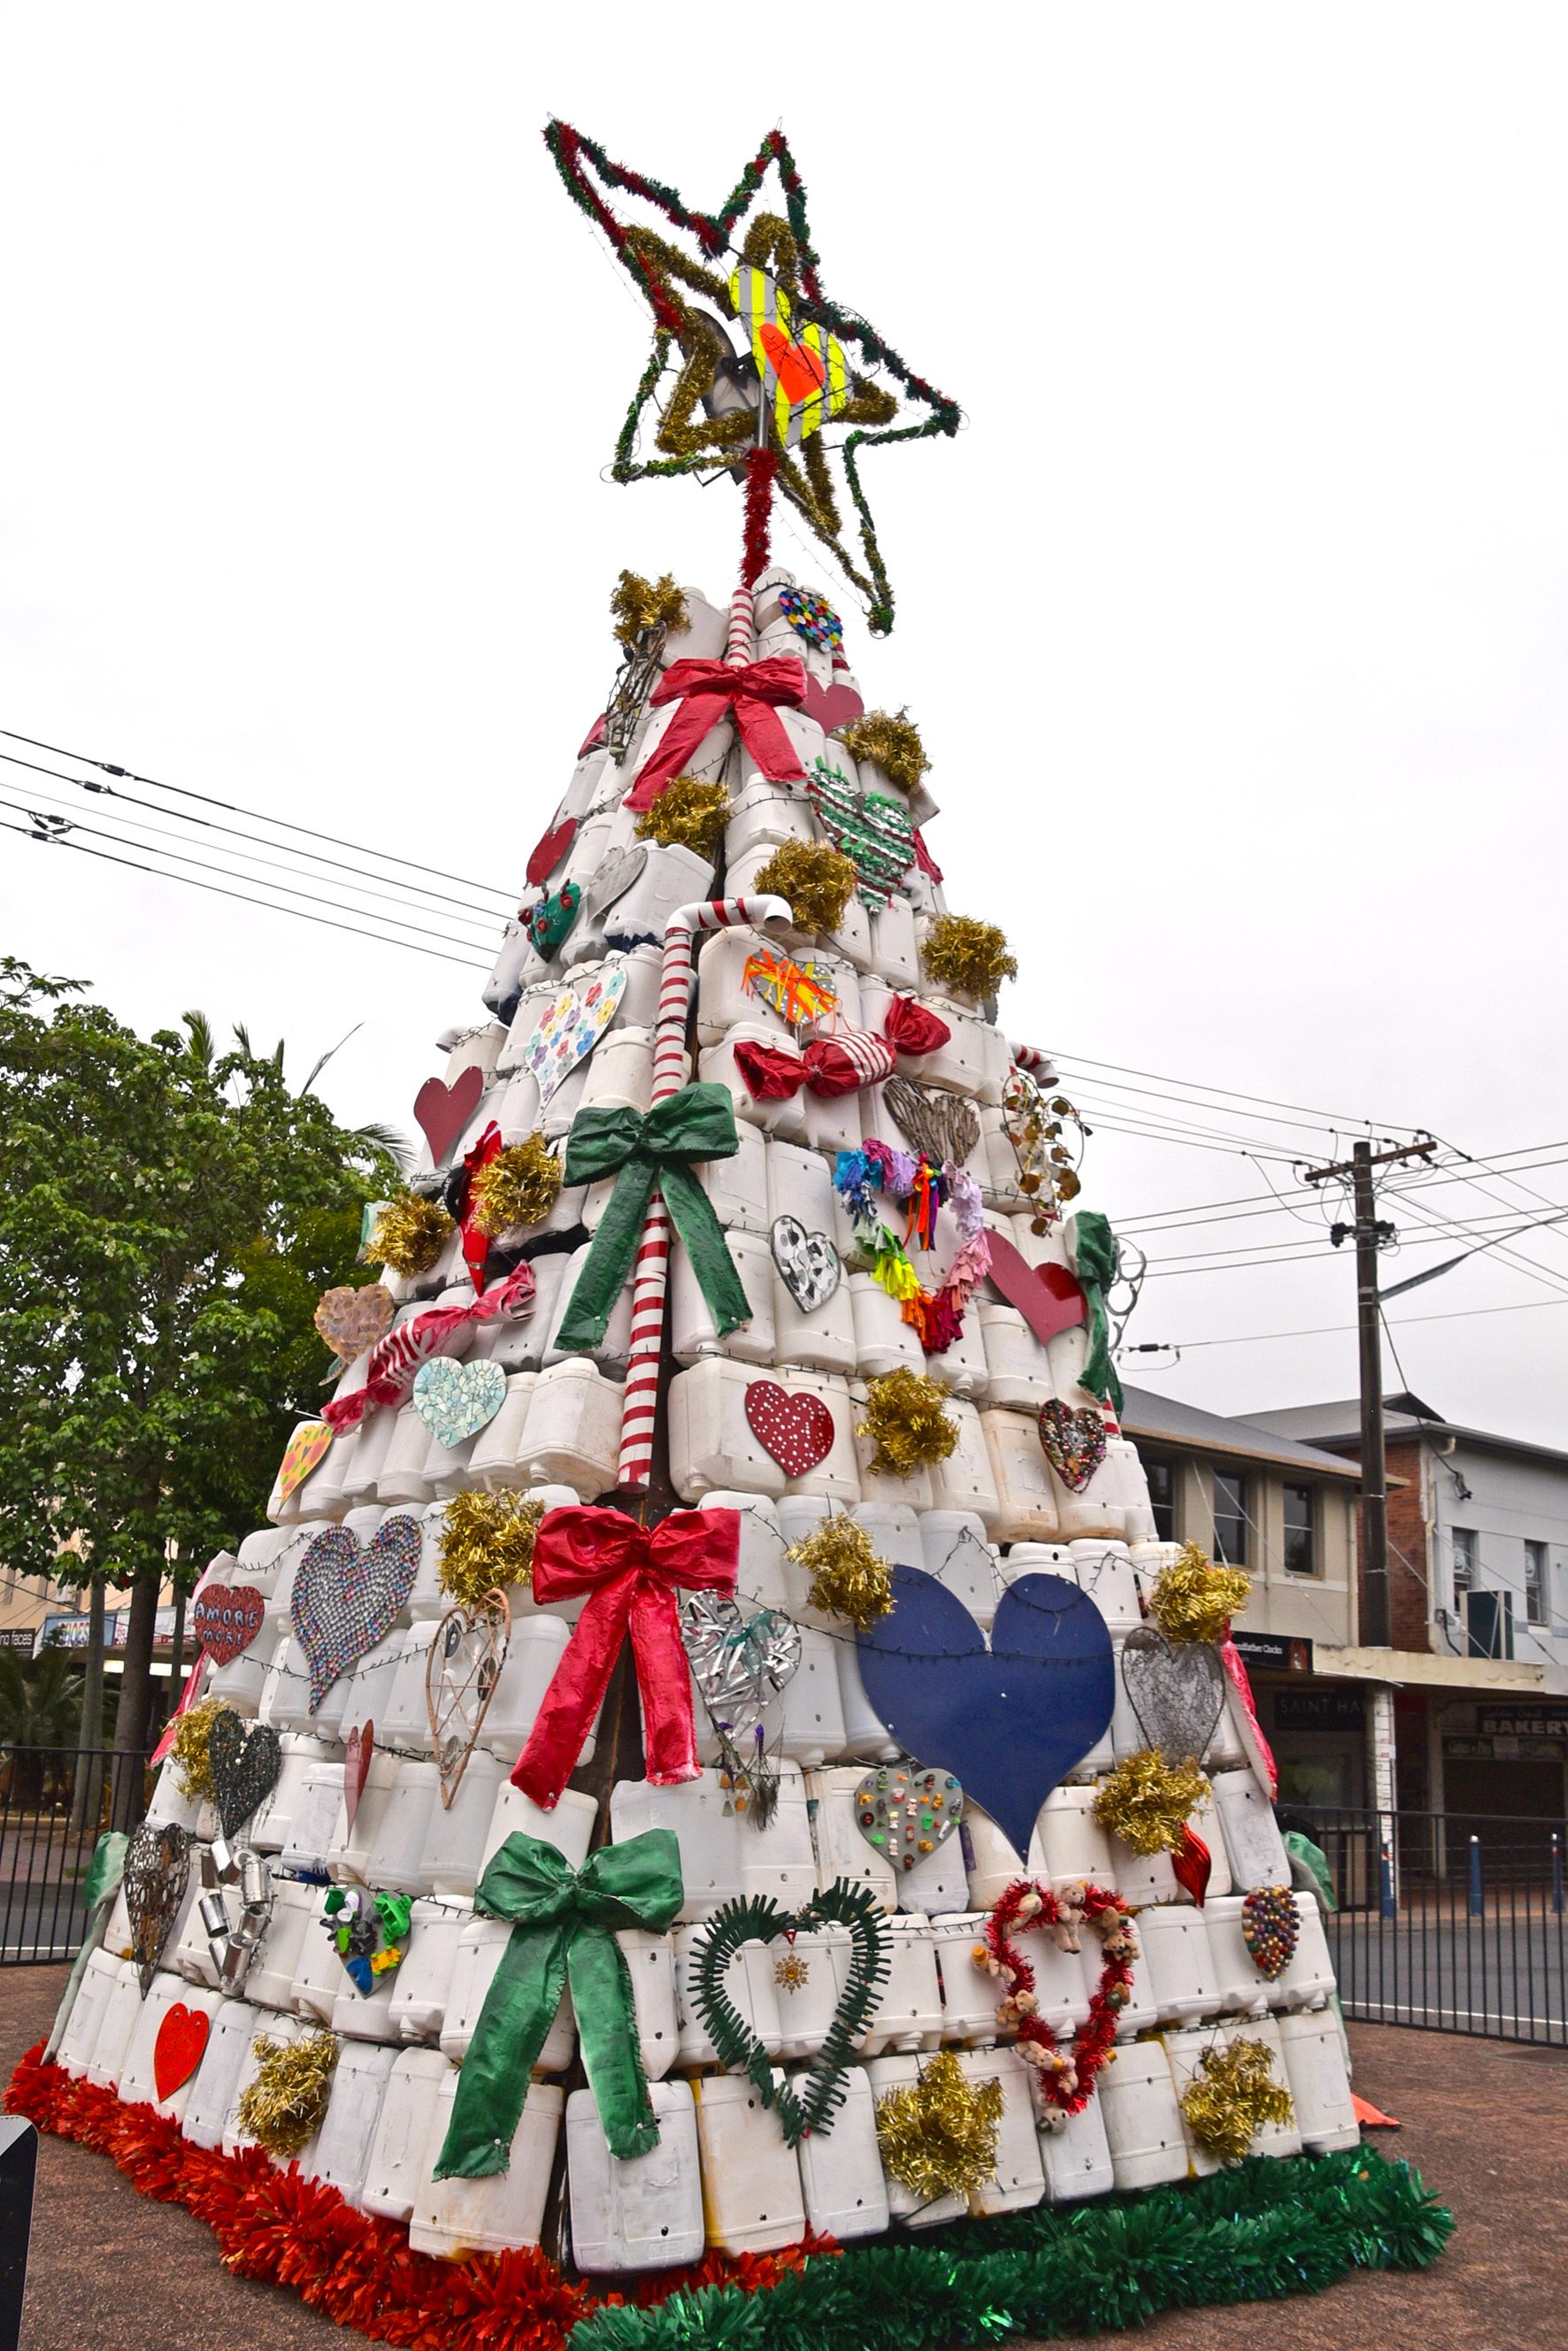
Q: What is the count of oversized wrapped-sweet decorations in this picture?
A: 2